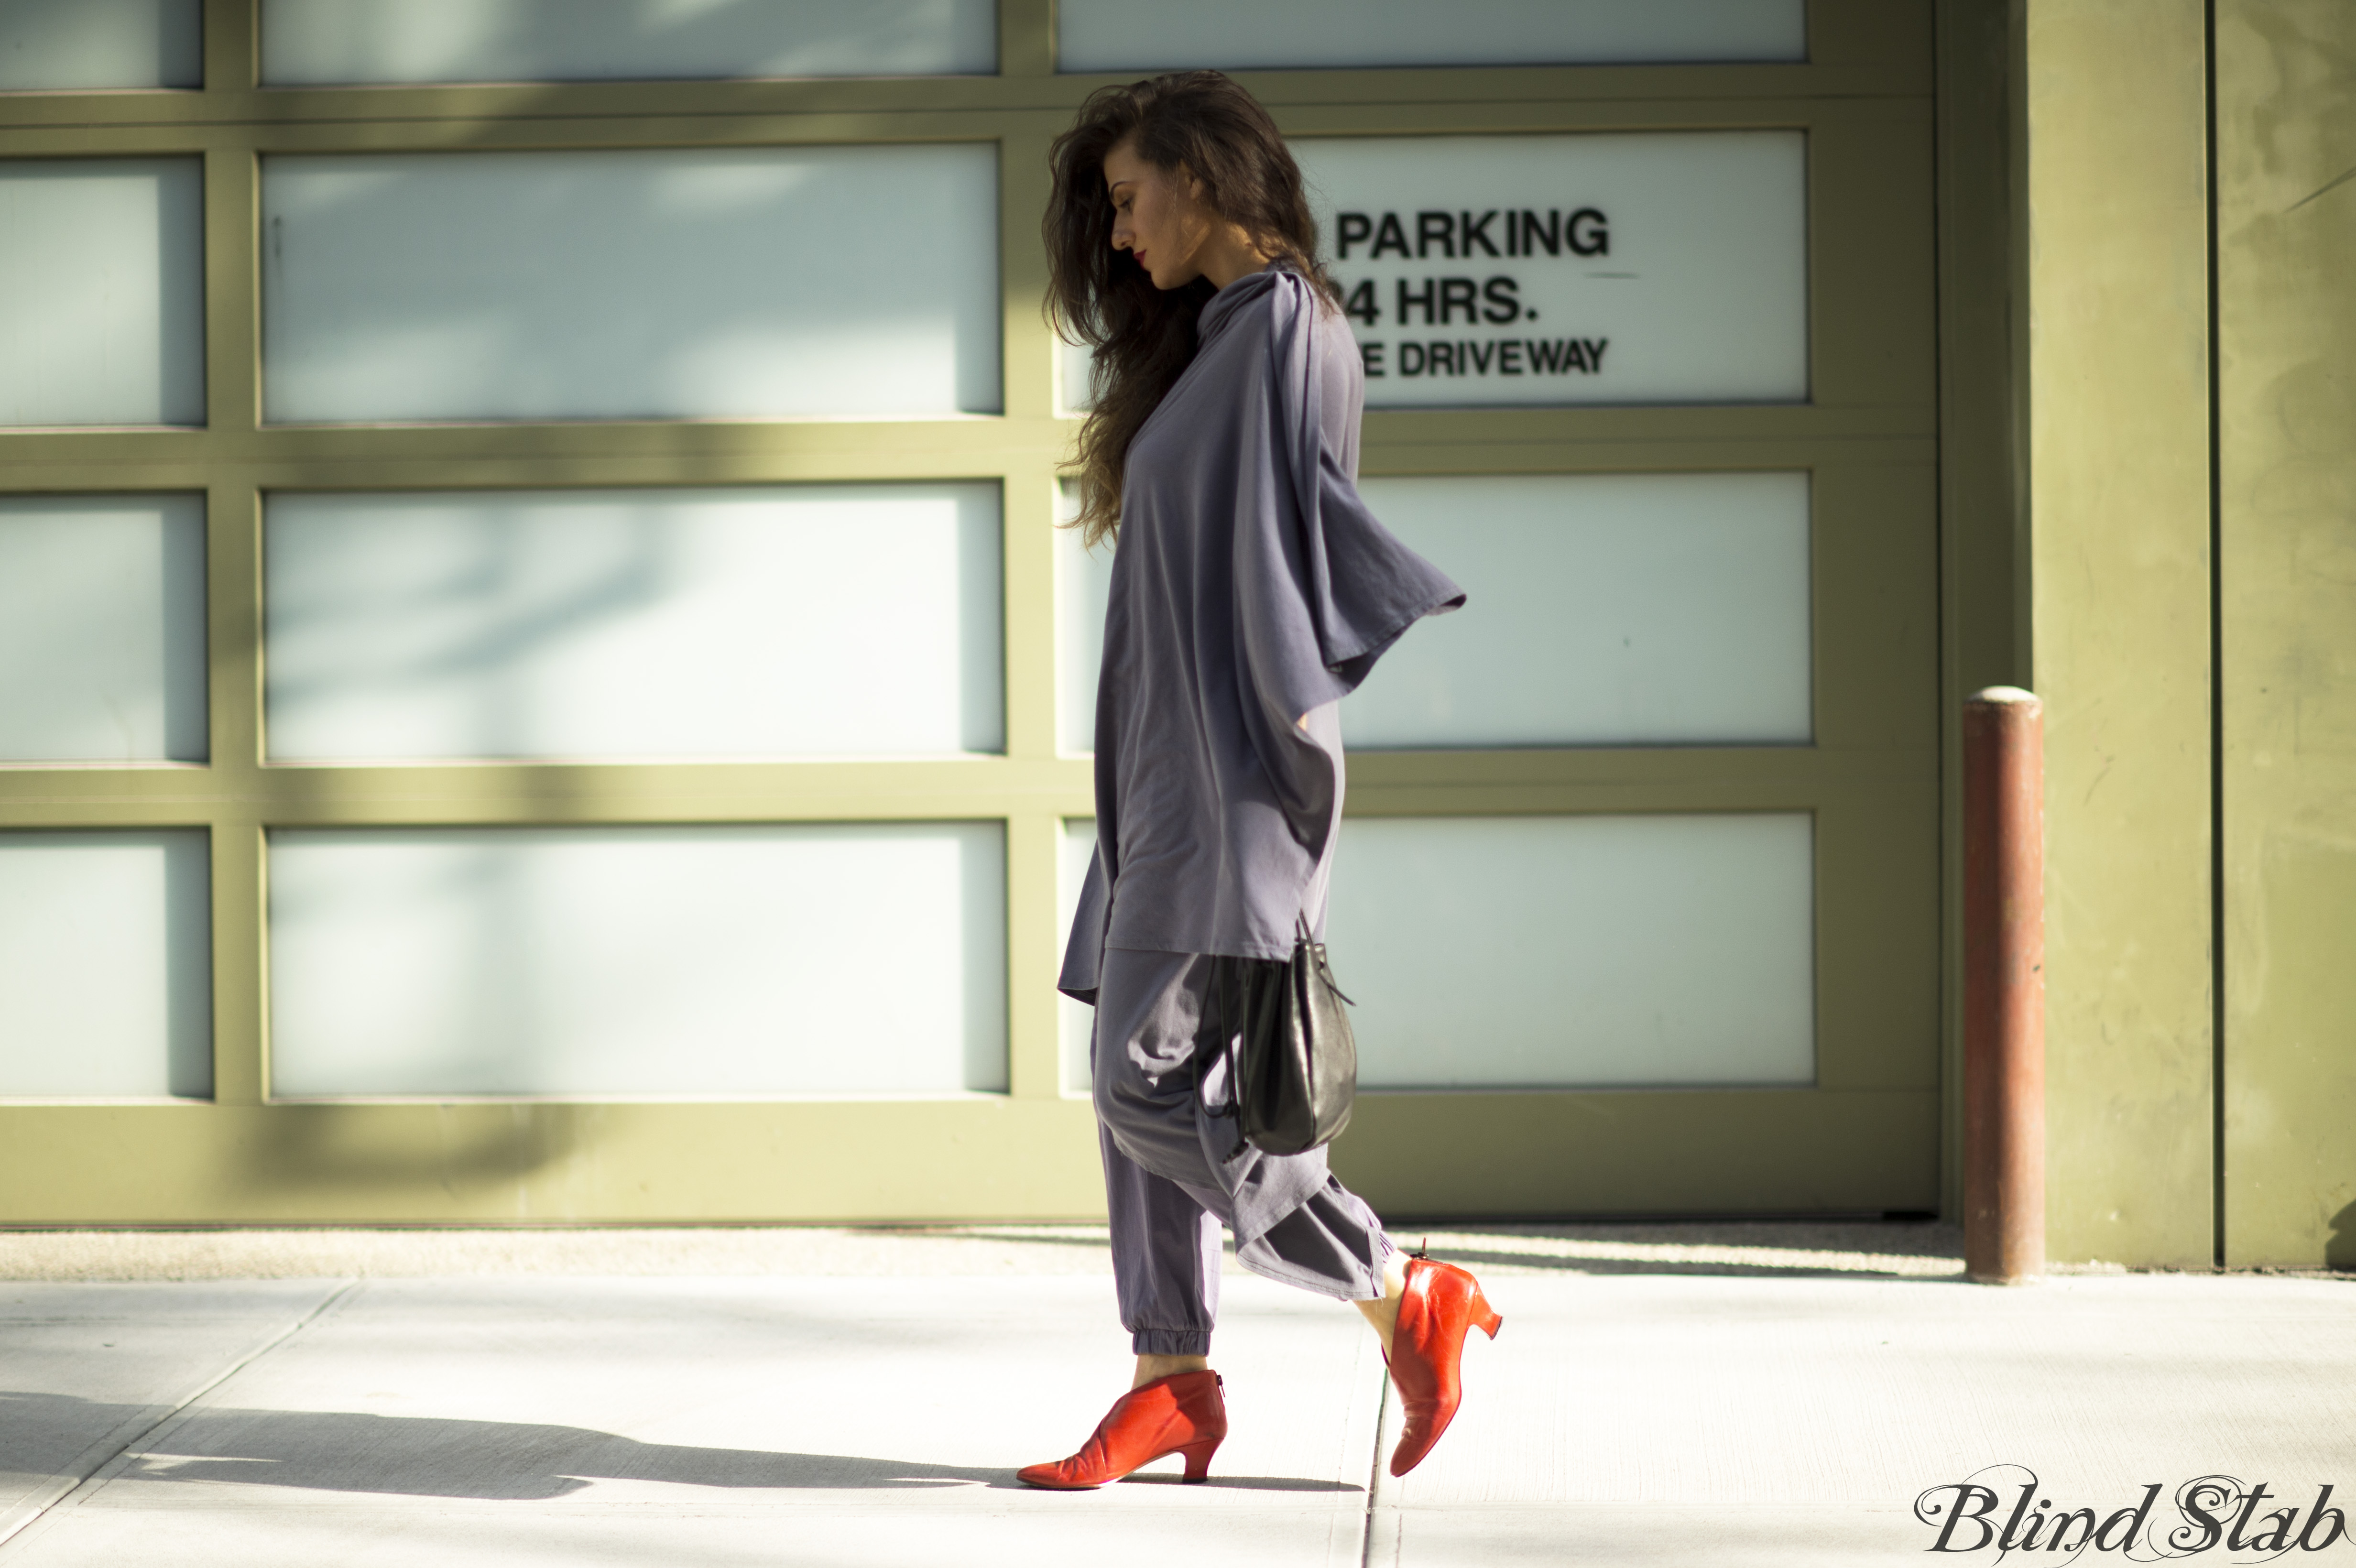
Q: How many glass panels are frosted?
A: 12